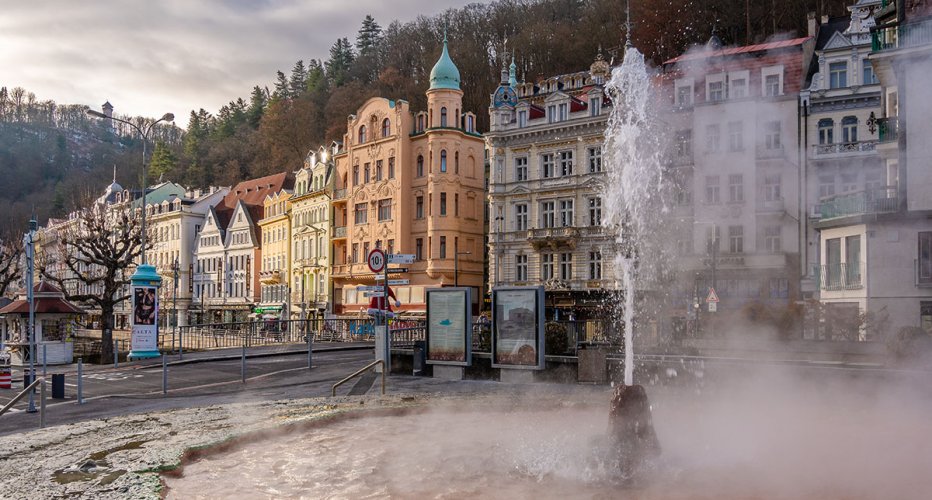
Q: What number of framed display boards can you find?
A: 2